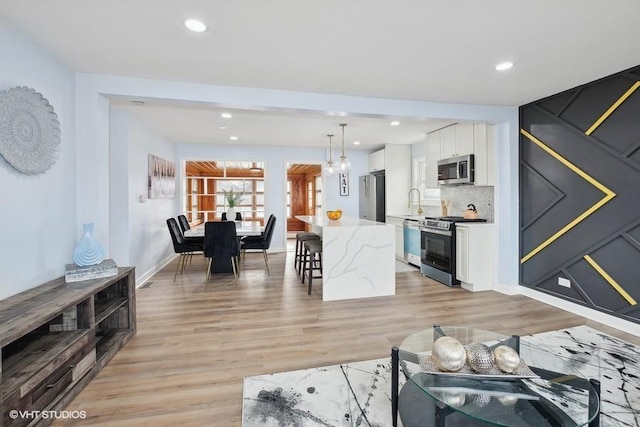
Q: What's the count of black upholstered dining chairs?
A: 6